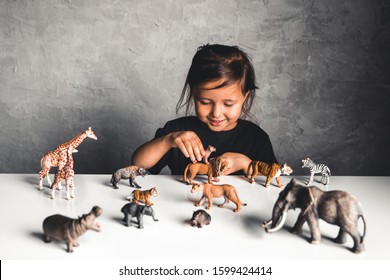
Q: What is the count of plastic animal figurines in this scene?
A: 13